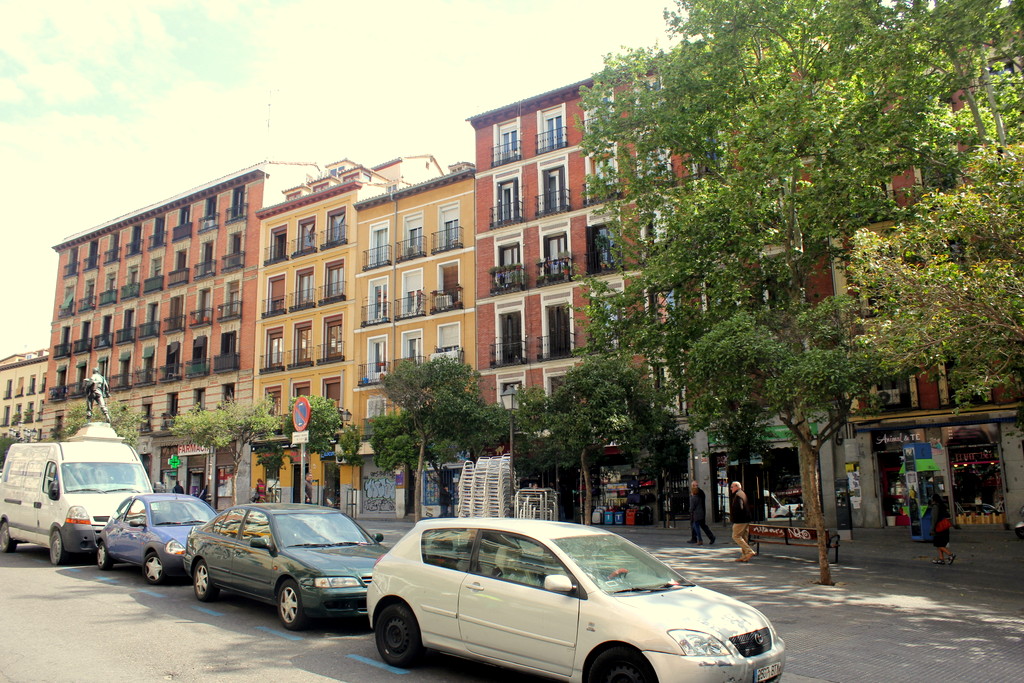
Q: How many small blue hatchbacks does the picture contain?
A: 1